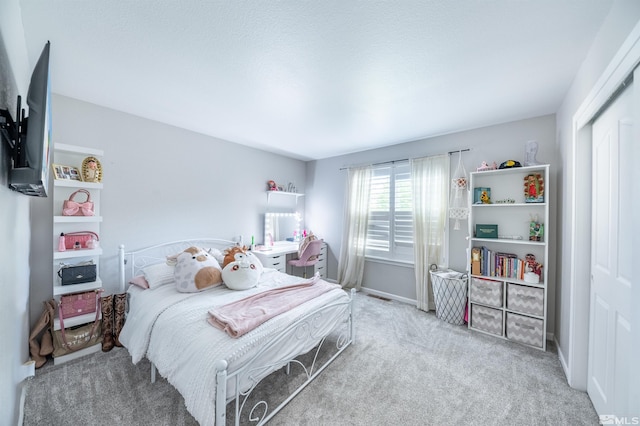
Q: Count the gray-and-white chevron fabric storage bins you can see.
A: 4